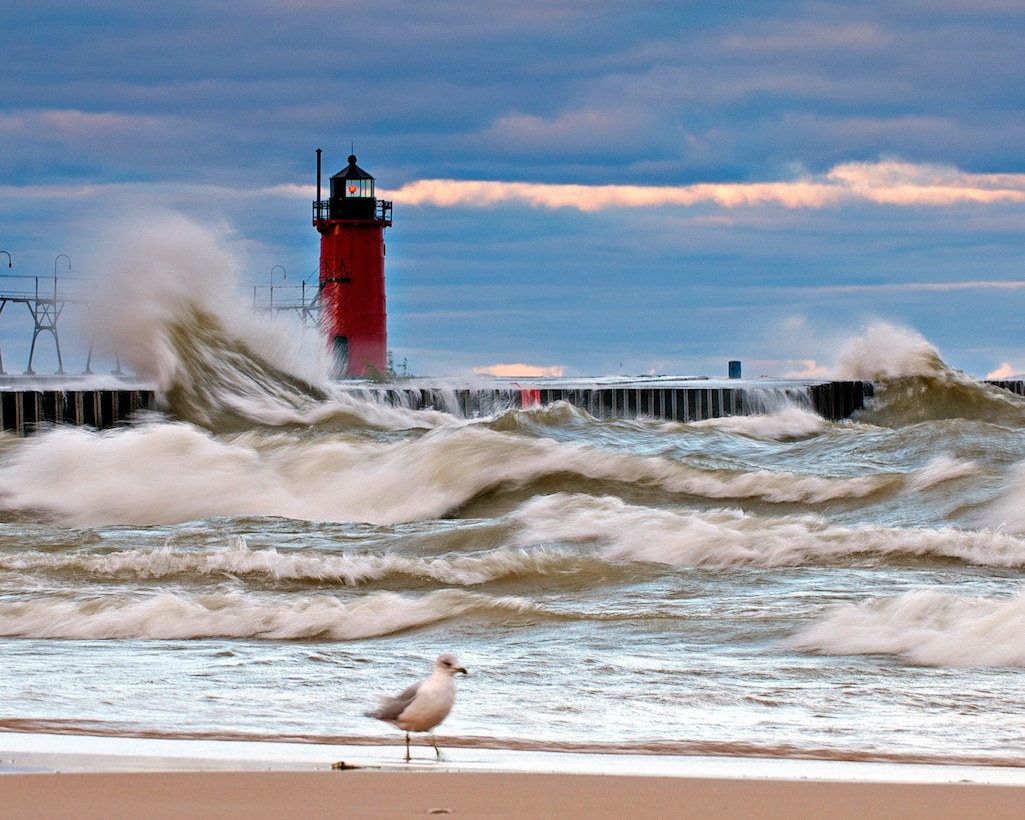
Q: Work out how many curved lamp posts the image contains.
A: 3